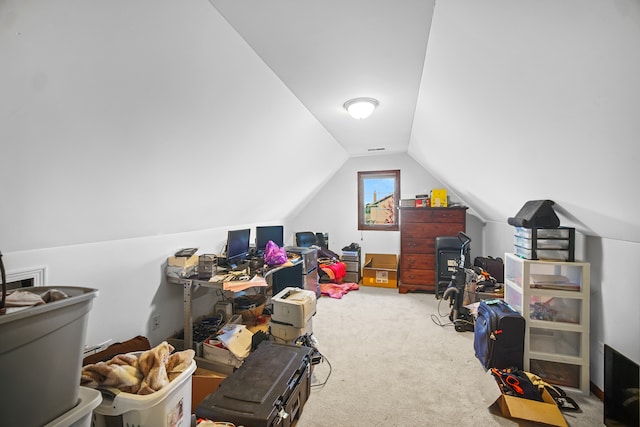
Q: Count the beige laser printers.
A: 2